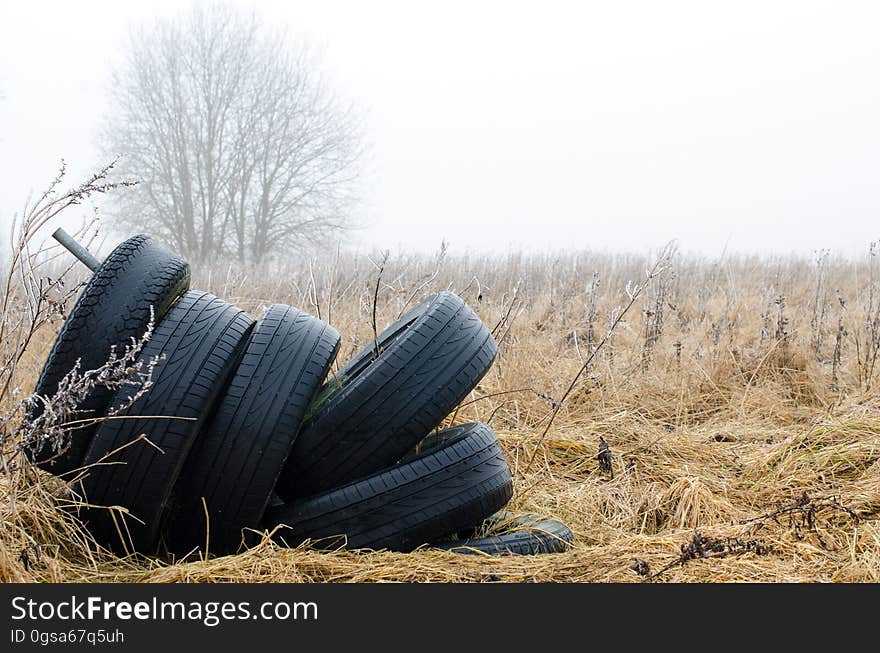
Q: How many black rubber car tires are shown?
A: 6